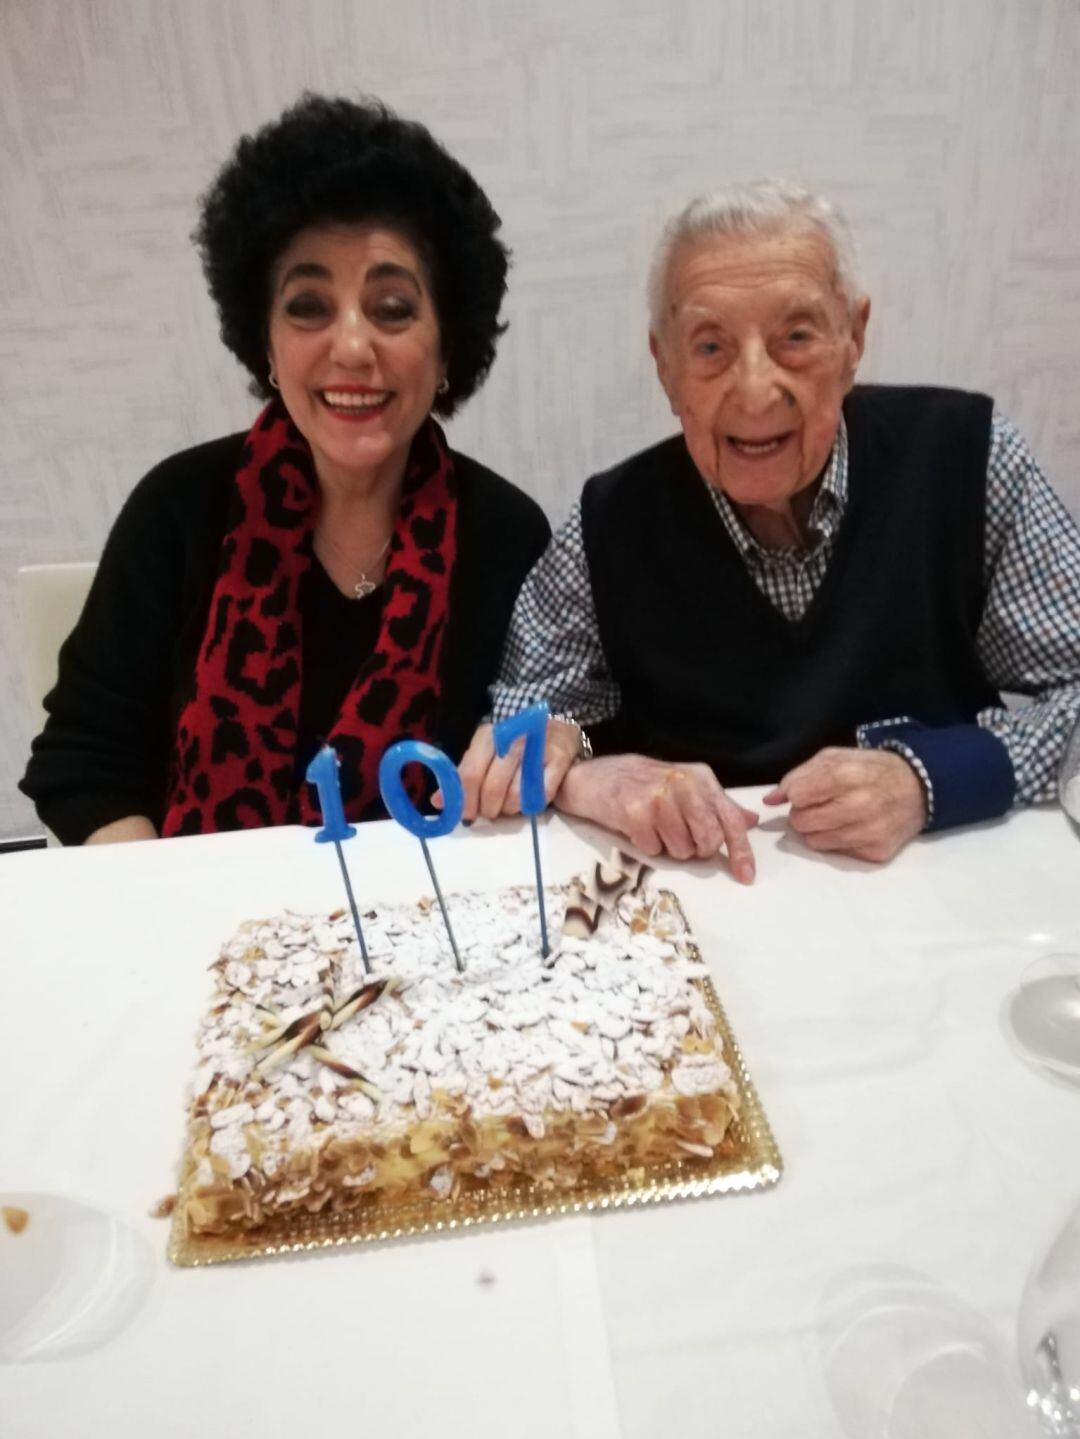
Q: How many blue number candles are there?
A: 3